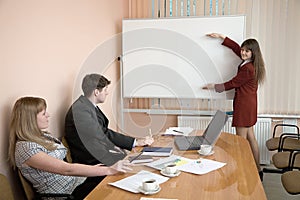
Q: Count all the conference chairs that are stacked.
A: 3